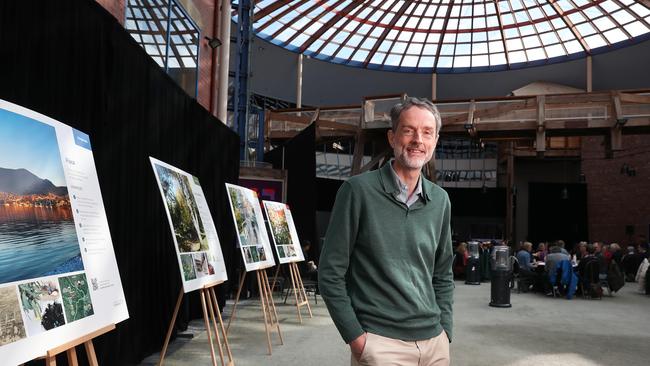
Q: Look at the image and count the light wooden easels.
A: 4